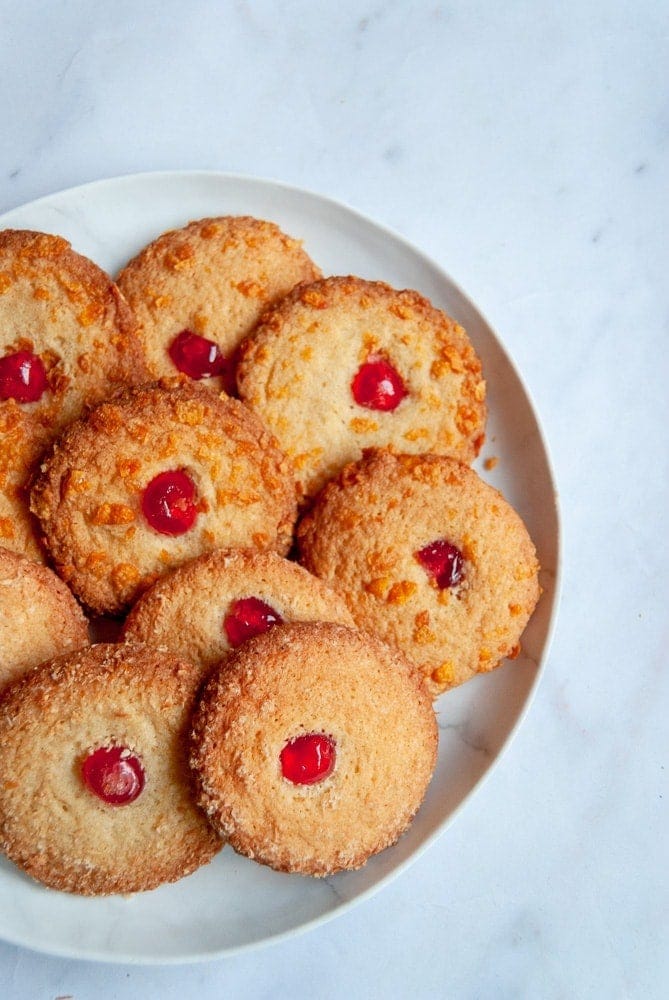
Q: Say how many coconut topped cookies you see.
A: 4